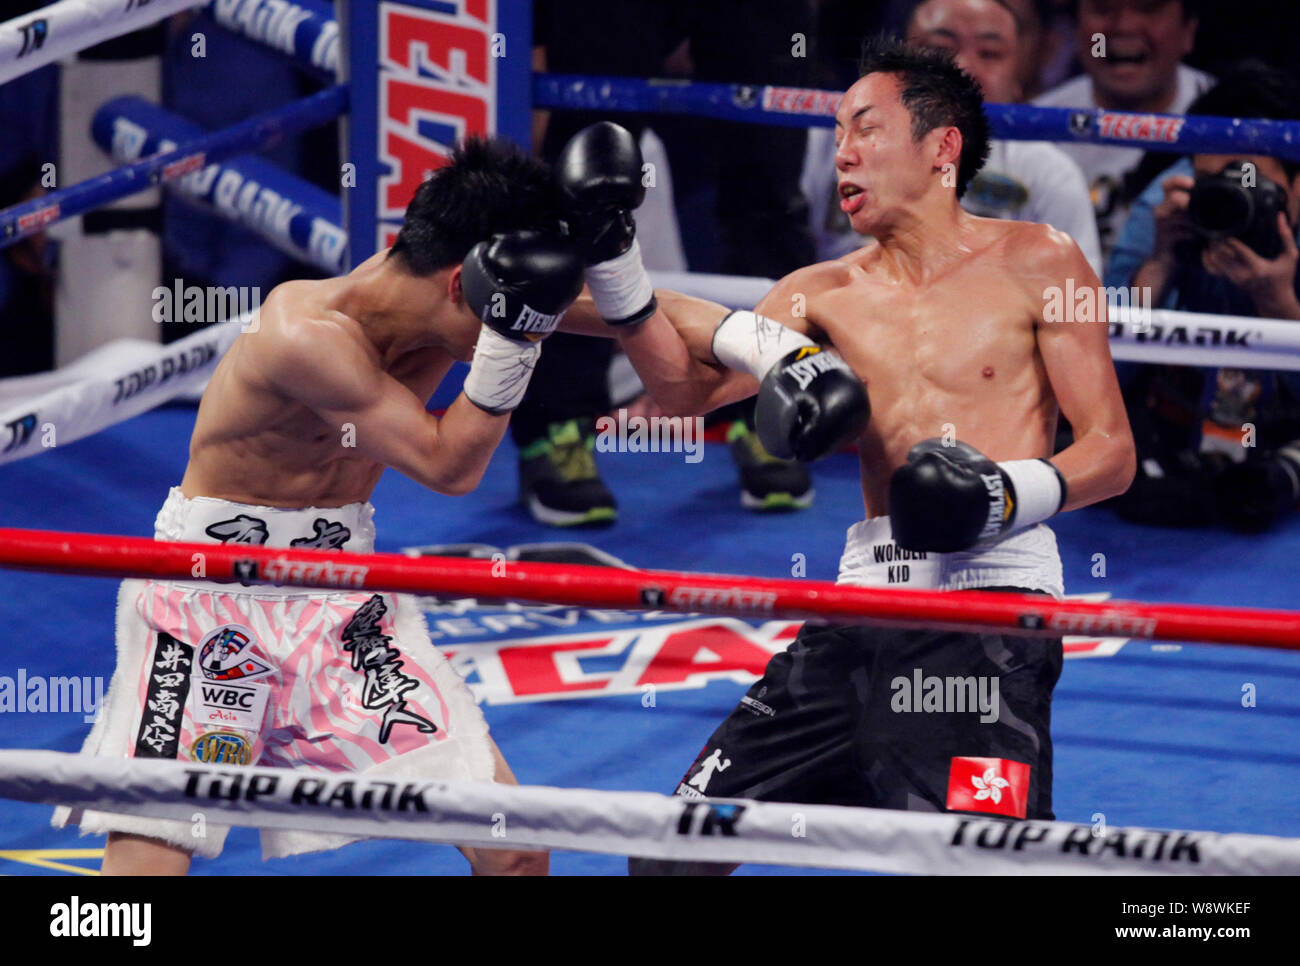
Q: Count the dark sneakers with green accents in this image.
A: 2